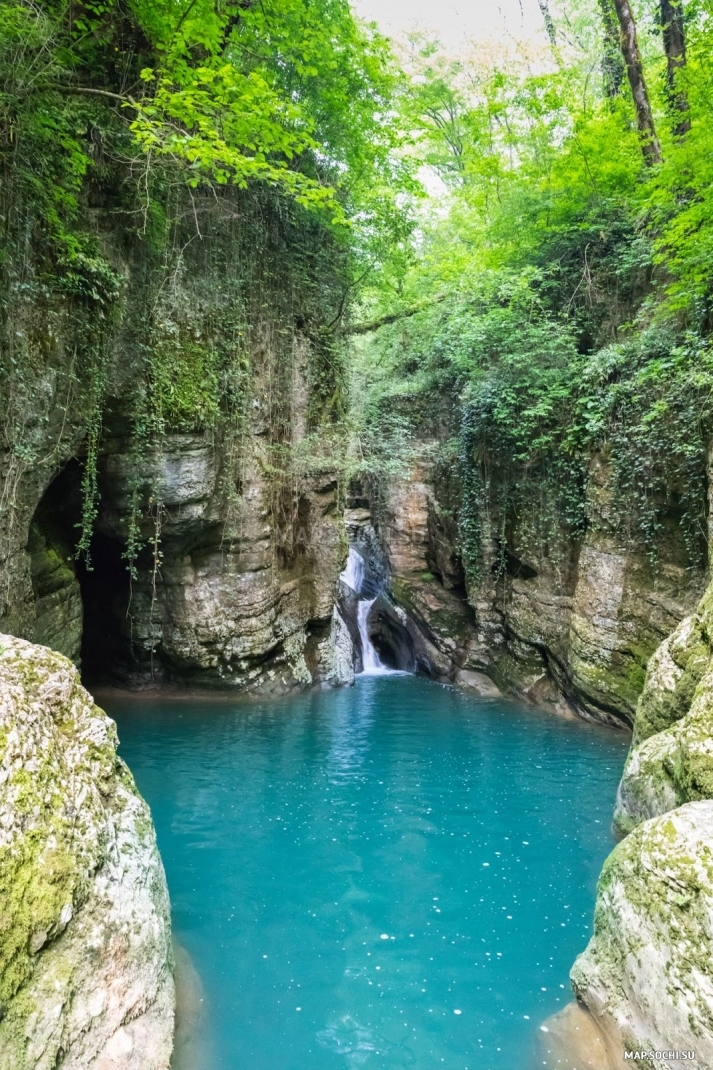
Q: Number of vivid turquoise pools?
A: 1